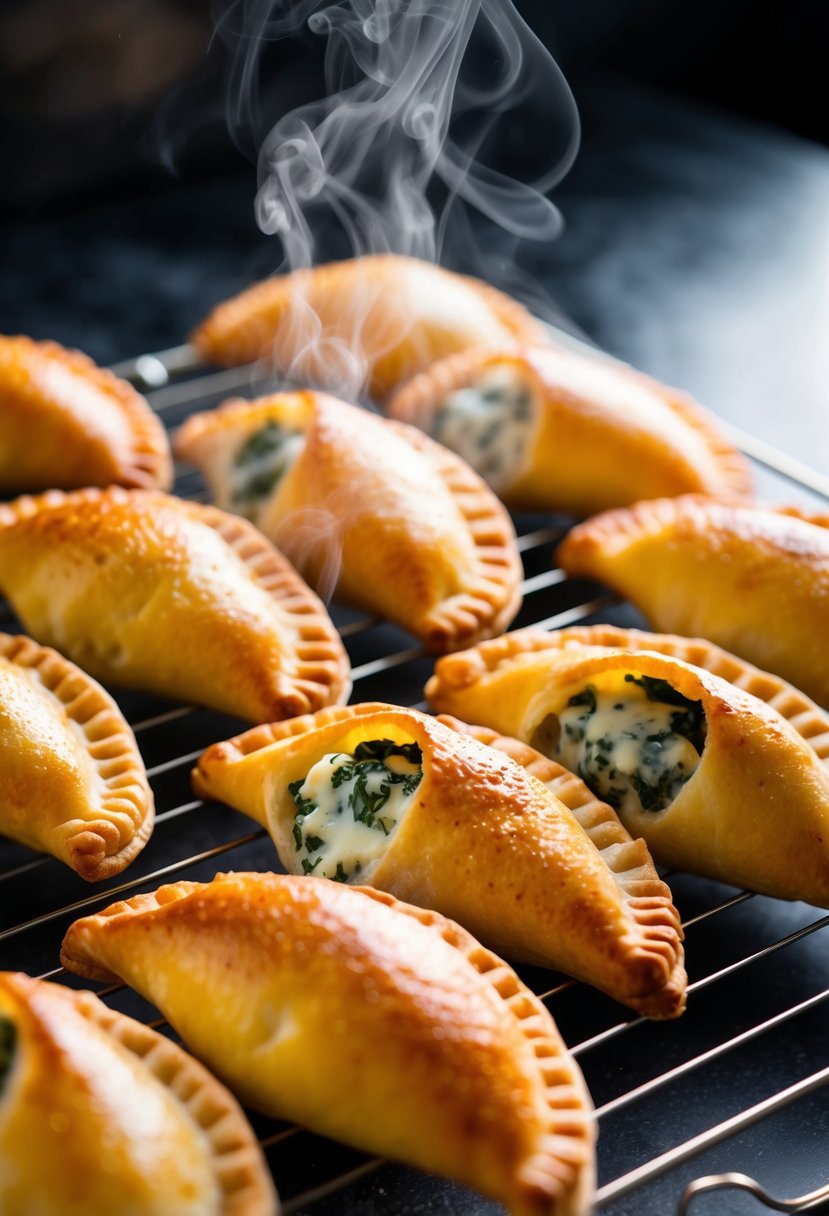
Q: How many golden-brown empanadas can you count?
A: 11